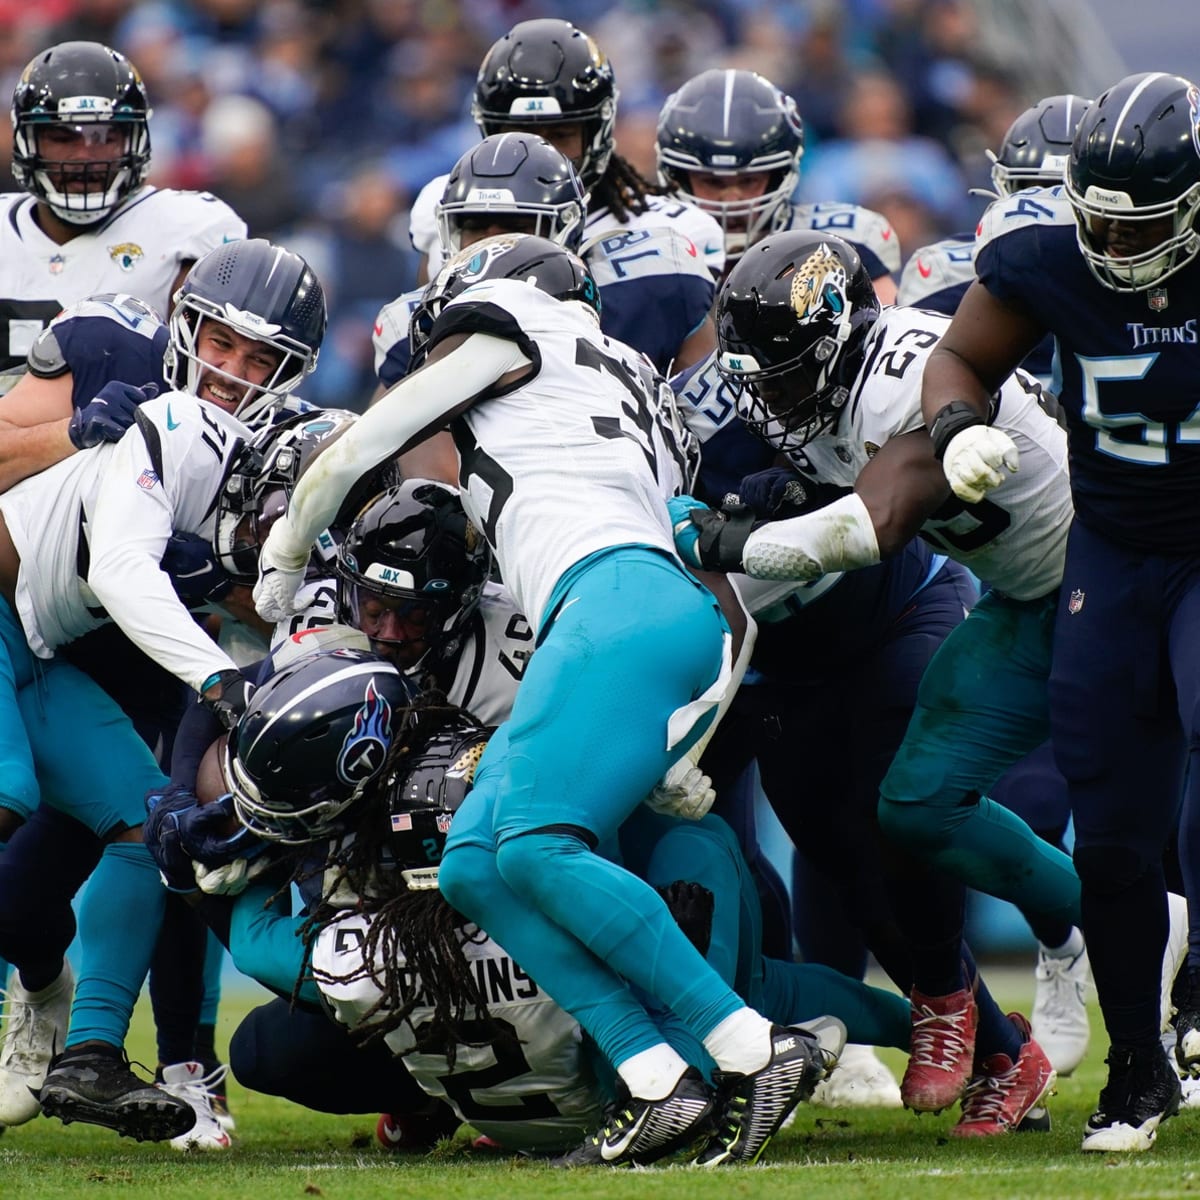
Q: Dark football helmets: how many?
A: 13